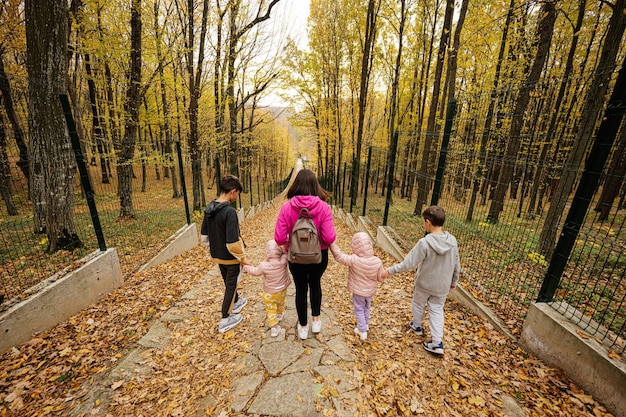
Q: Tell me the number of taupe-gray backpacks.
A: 1